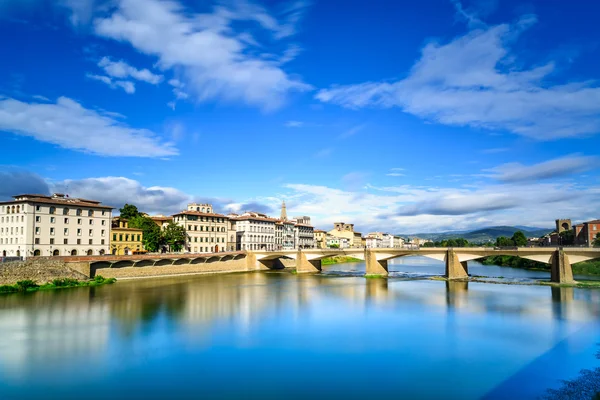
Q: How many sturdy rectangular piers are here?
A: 4